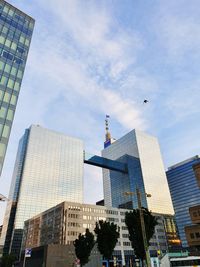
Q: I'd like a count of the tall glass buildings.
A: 4